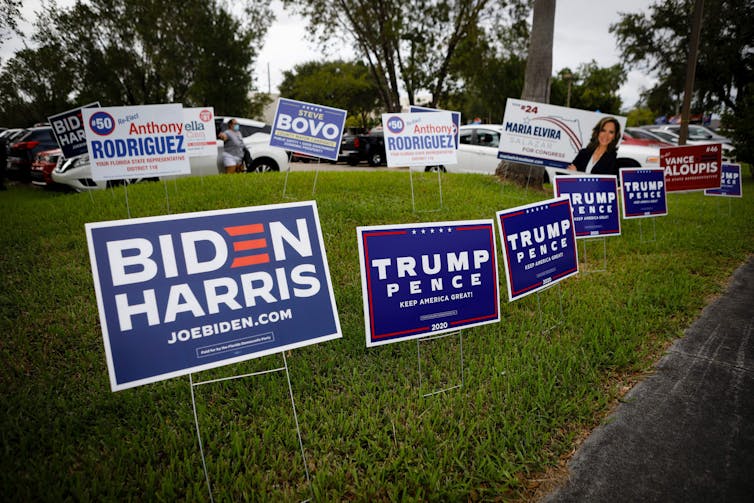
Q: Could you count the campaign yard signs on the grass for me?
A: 14